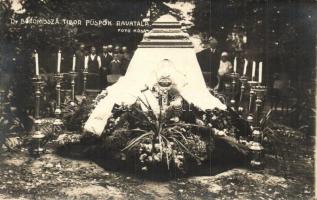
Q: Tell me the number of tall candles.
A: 8